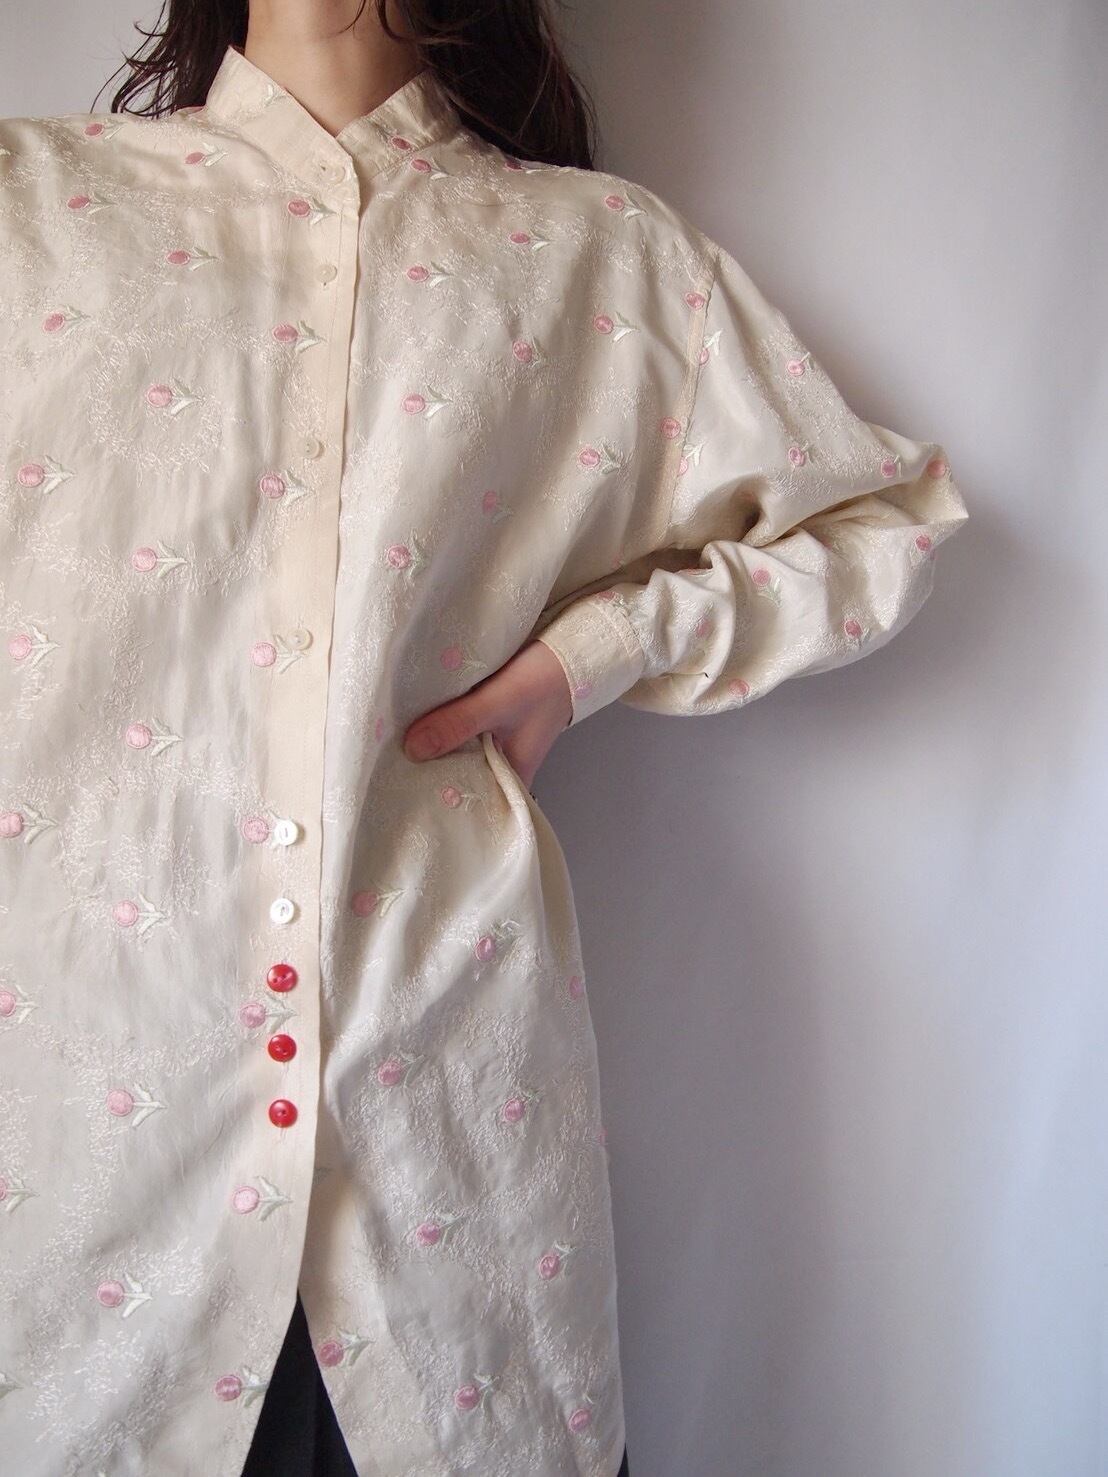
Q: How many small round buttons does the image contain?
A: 9